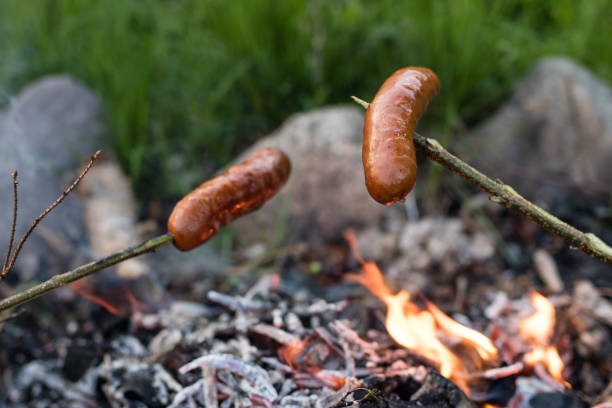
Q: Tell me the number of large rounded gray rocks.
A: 3